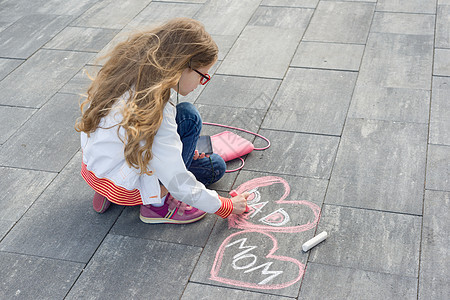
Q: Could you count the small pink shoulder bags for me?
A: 1